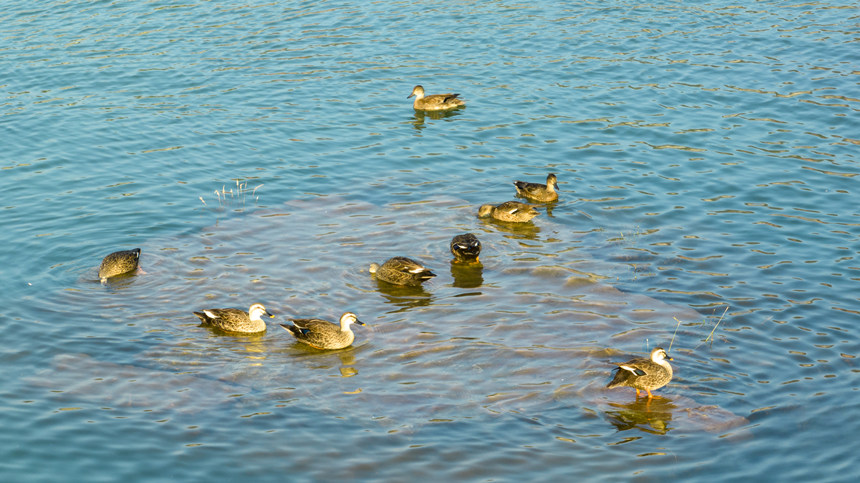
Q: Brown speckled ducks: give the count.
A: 9